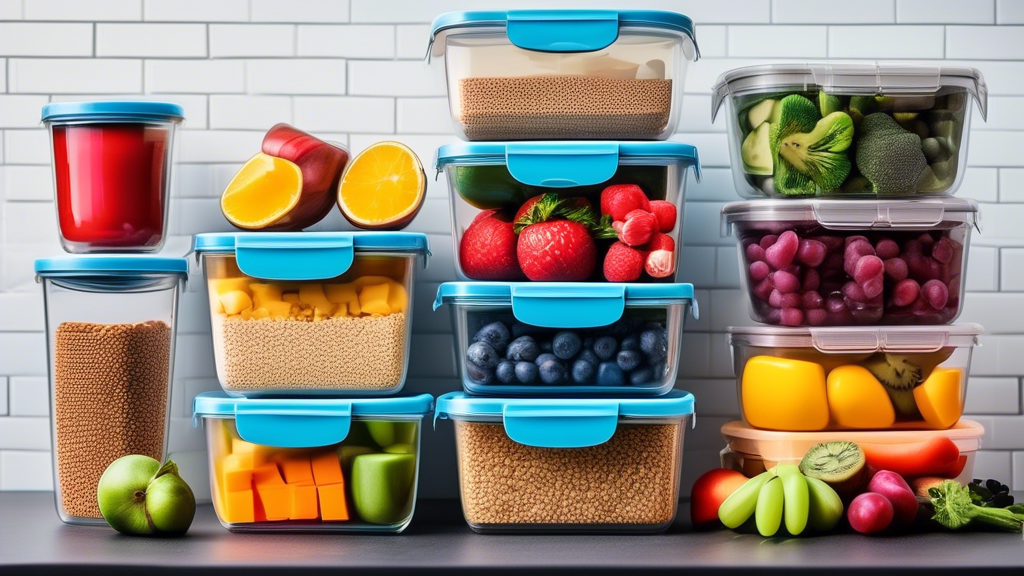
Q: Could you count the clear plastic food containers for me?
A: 12